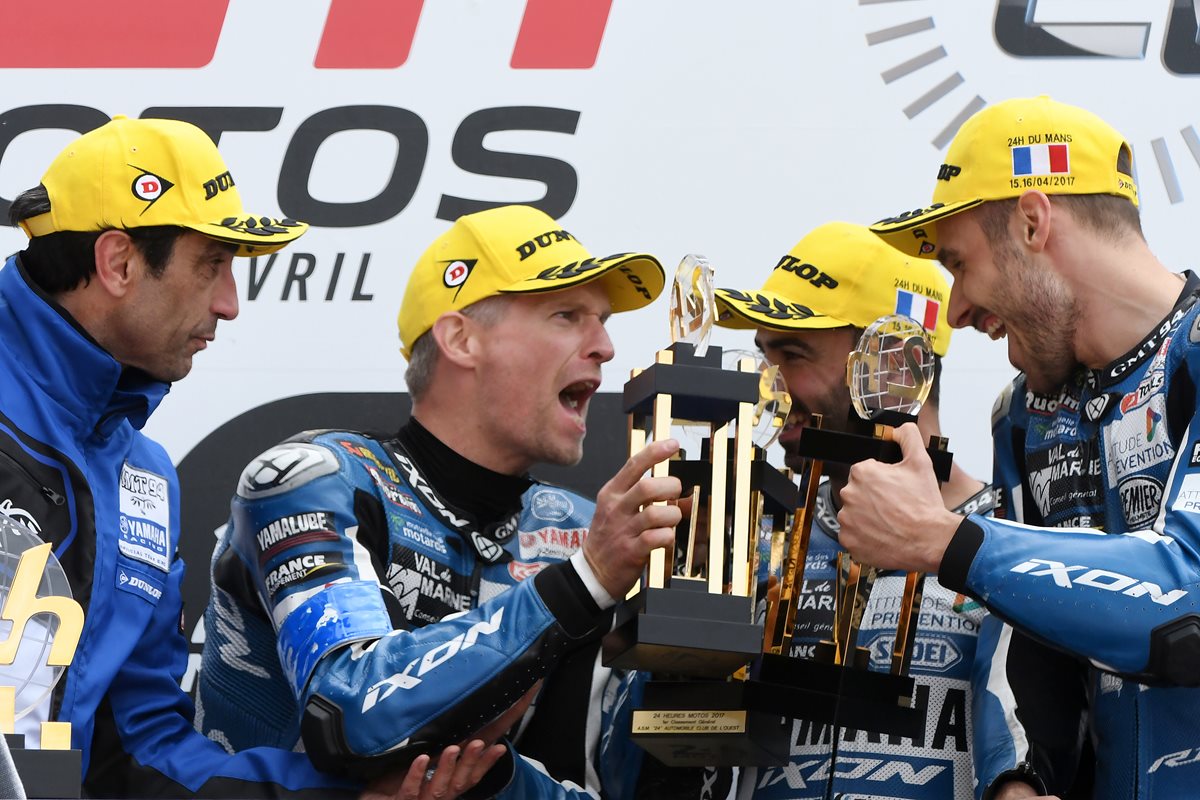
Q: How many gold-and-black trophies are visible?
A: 4